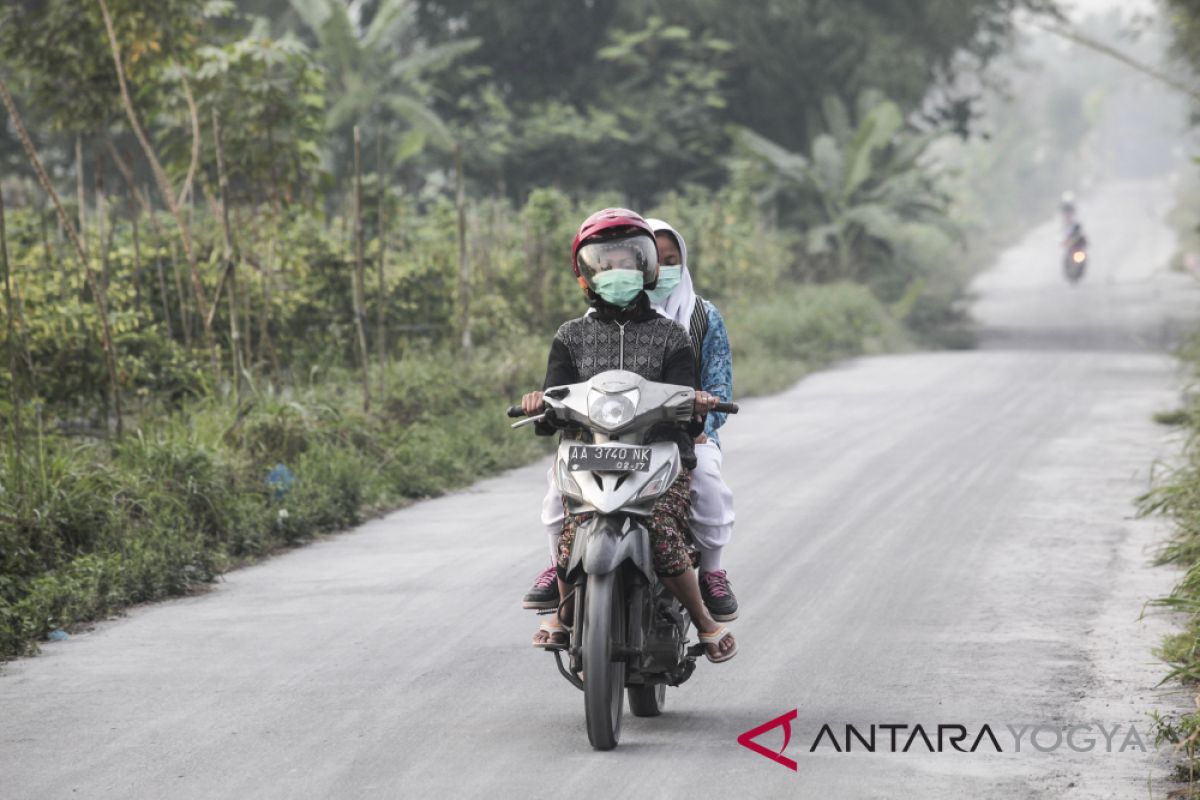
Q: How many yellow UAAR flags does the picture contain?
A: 0